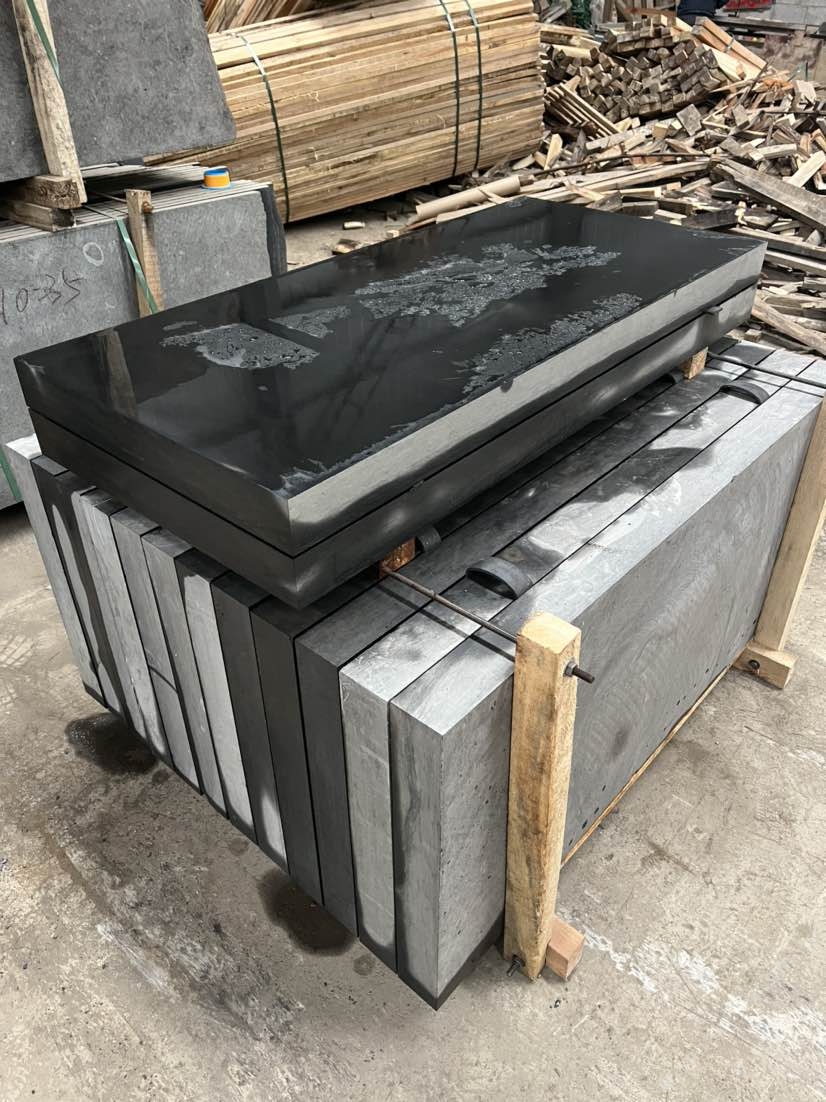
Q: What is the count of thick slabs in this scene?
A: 14